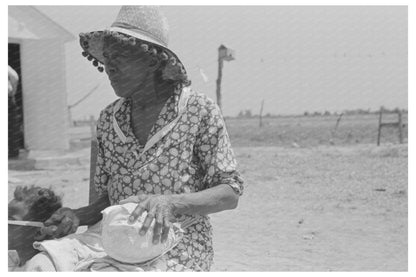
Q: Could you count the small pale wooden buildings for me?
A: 1